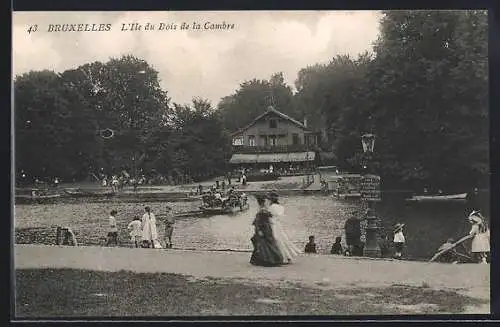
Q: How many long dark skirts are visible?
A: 1